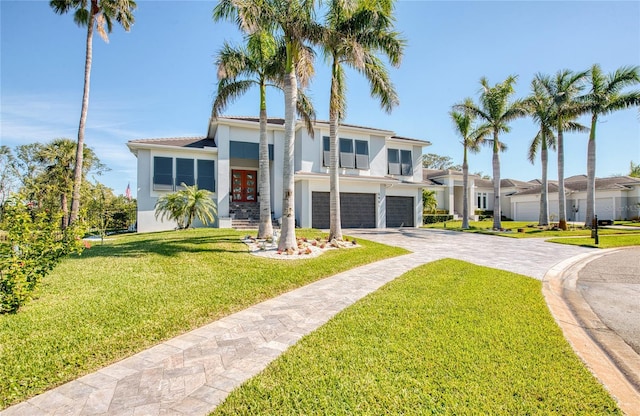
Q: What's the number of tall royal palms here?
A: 8